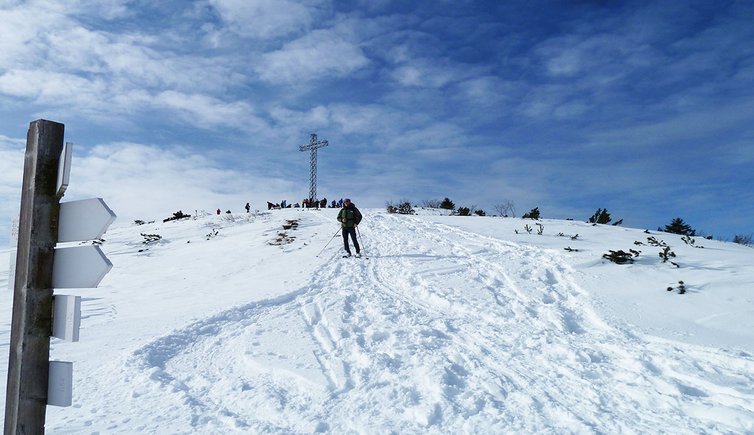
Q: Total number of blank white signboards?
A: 5